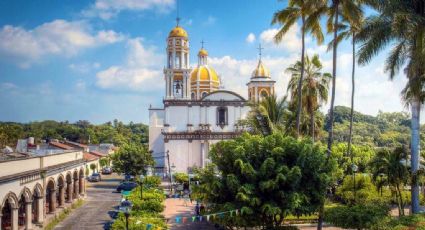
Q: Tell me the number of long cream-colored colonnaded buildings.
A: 1